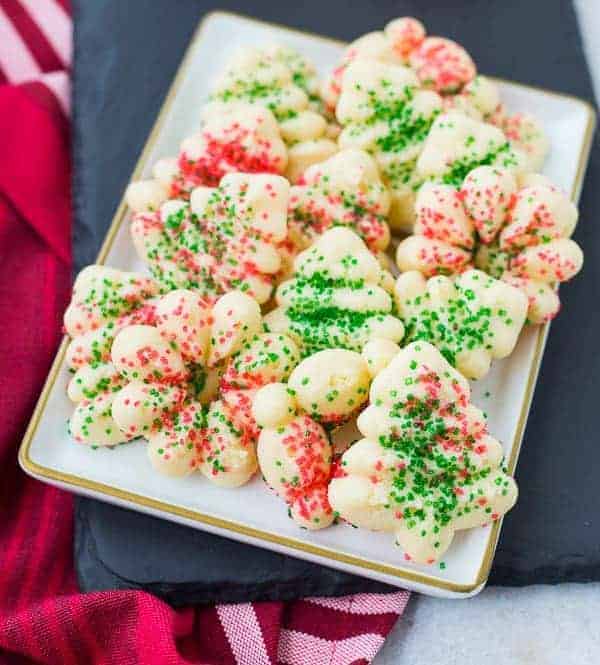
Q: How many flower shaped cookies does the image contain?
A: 2